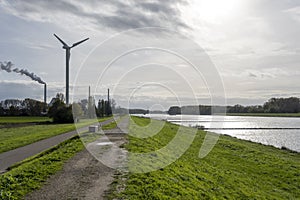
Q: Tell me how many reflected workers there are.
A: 0